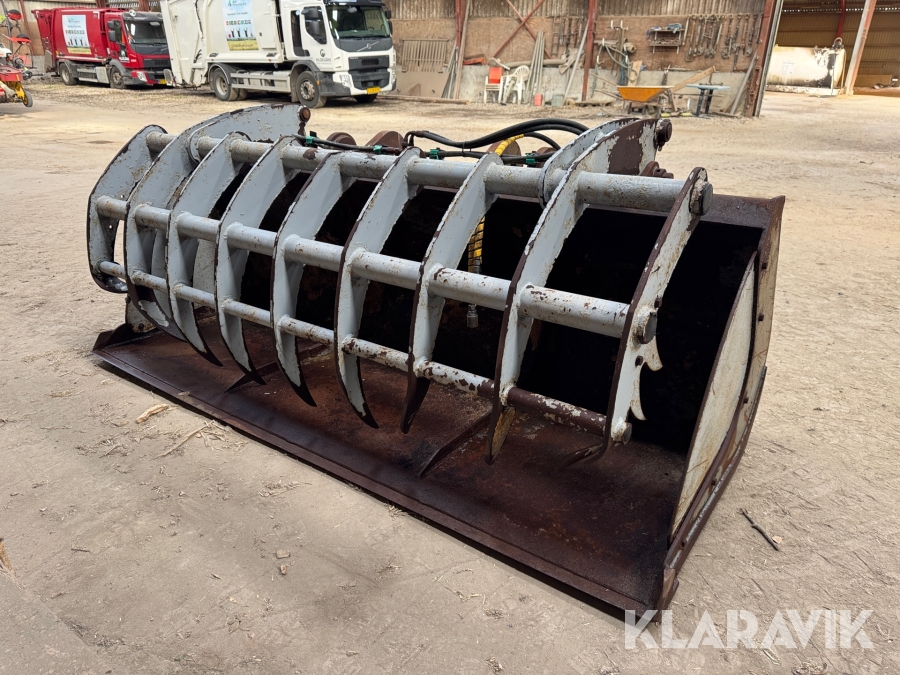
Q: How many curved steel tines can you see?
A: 9